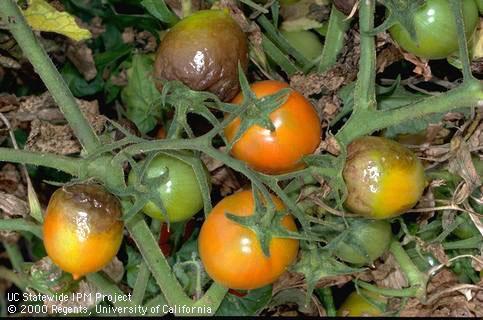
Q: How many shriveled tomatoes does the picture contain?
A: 3